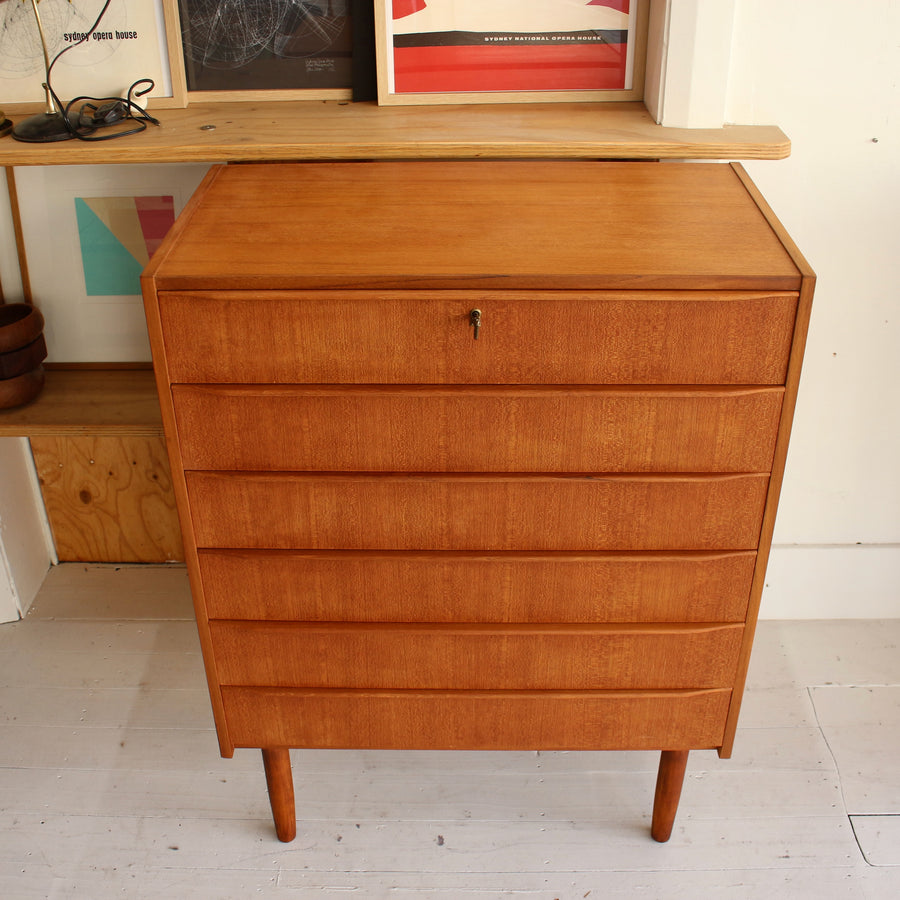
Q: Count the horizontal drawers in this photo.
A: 6